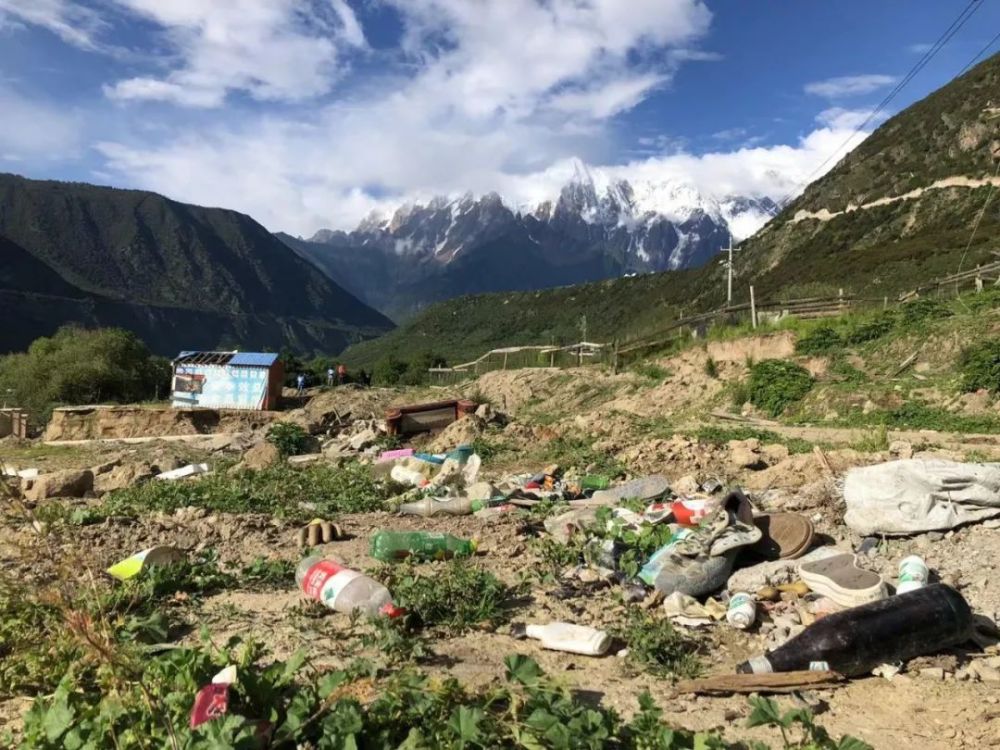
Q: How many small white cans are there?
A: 2